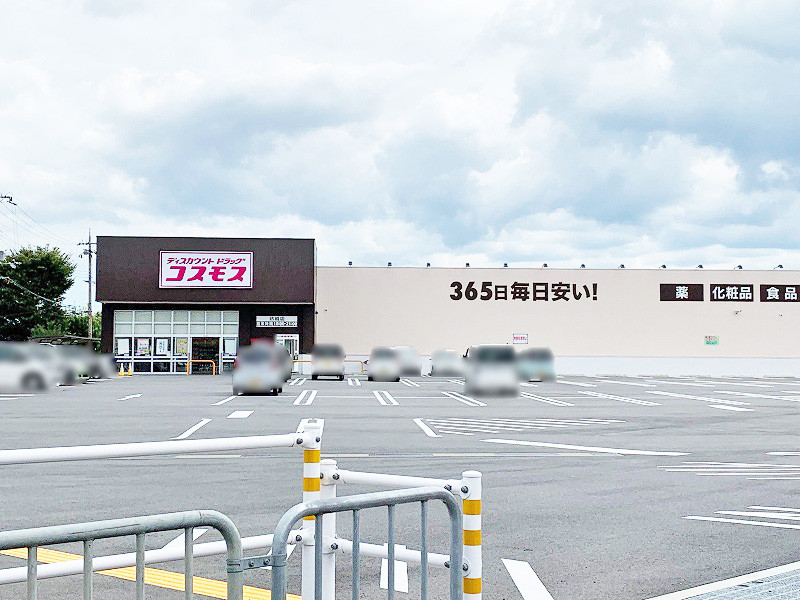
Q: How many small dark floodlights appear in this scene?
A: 12